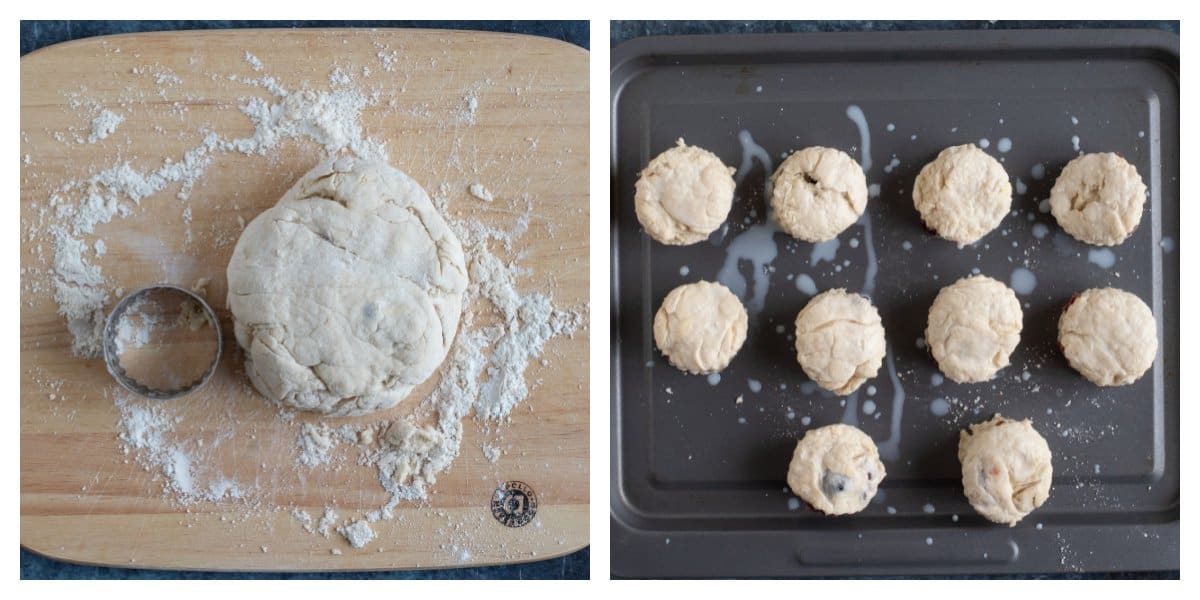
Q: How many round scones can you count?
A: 10